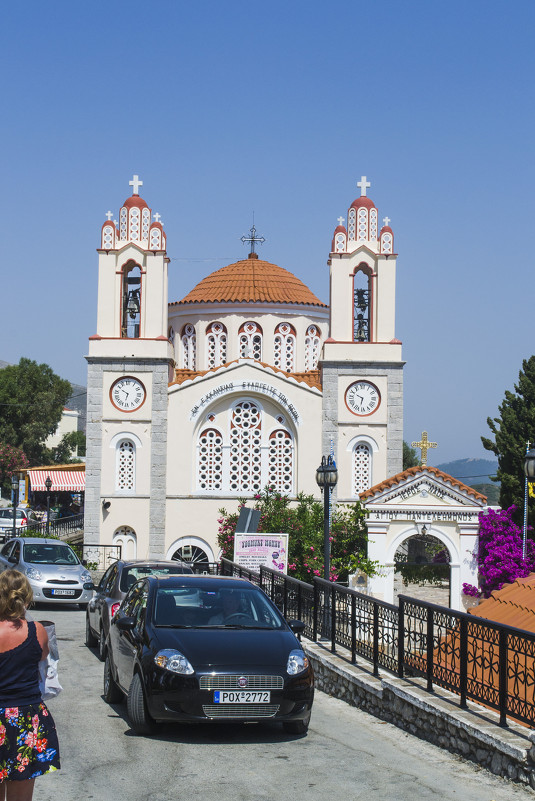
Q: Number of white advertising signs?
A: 1